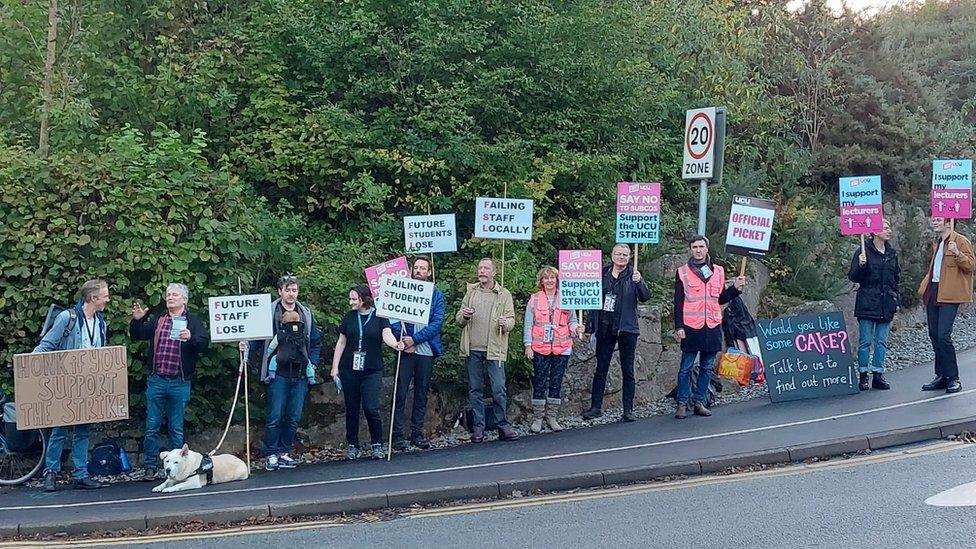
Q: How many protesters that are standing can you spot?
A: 11